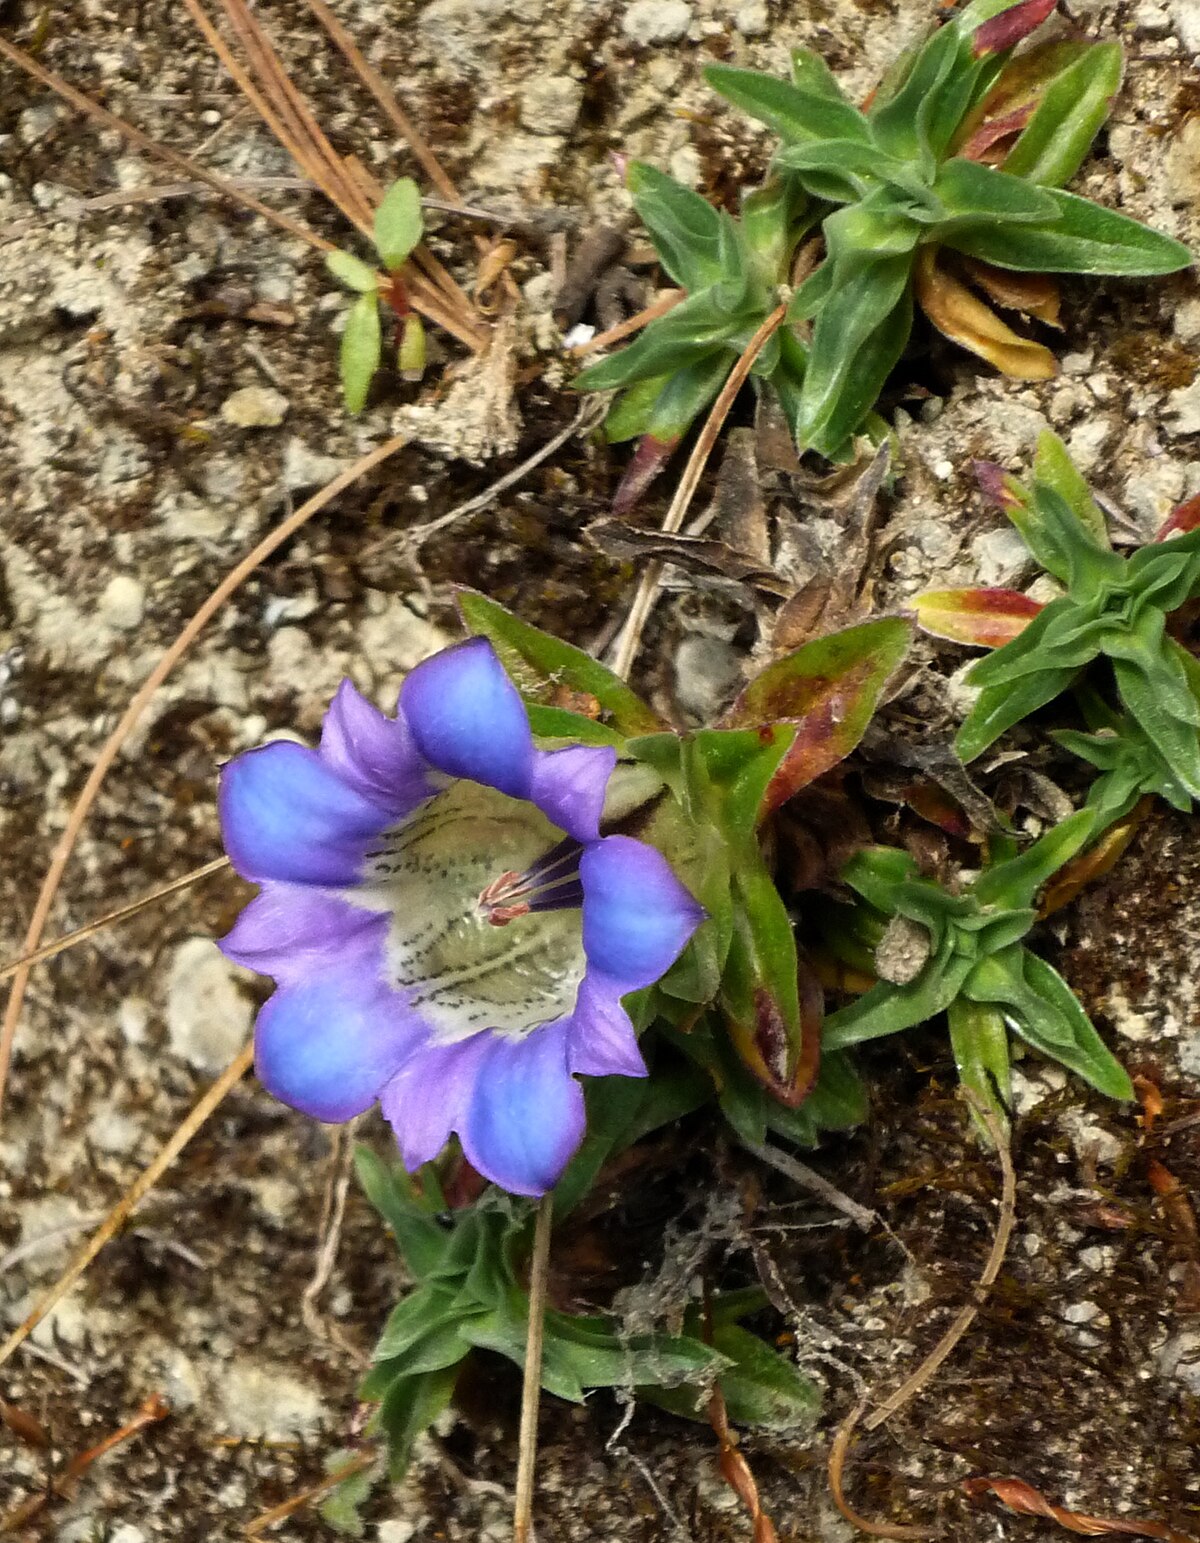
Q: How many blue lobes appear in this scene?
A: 5